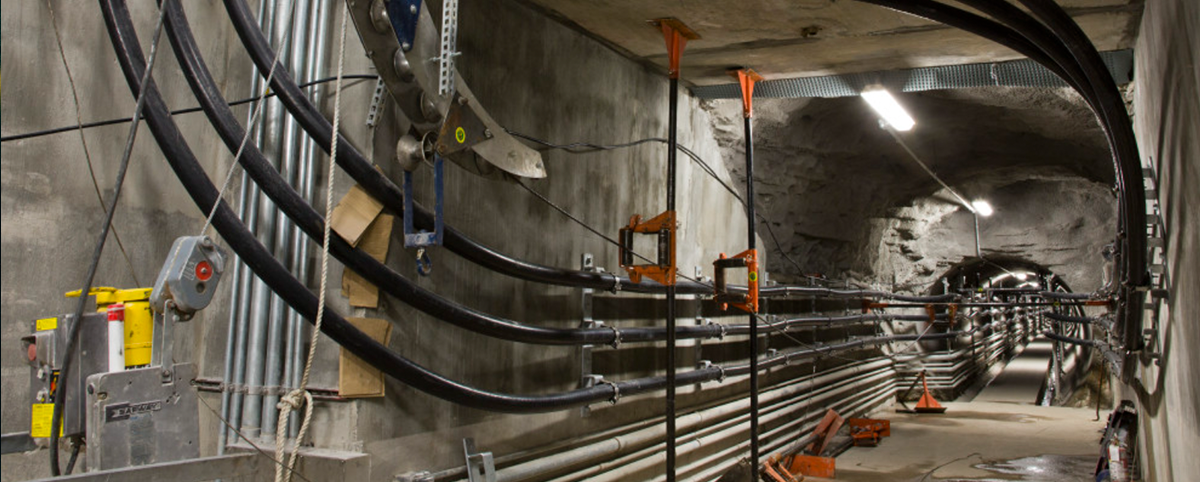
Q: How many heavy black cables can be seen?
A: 6